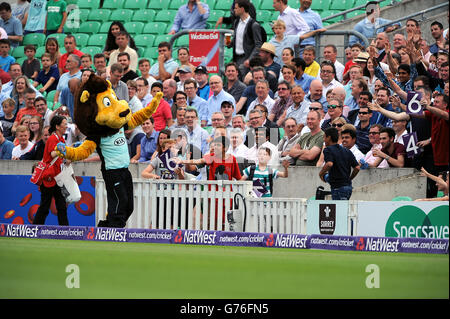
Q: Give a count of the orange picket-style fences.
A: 0